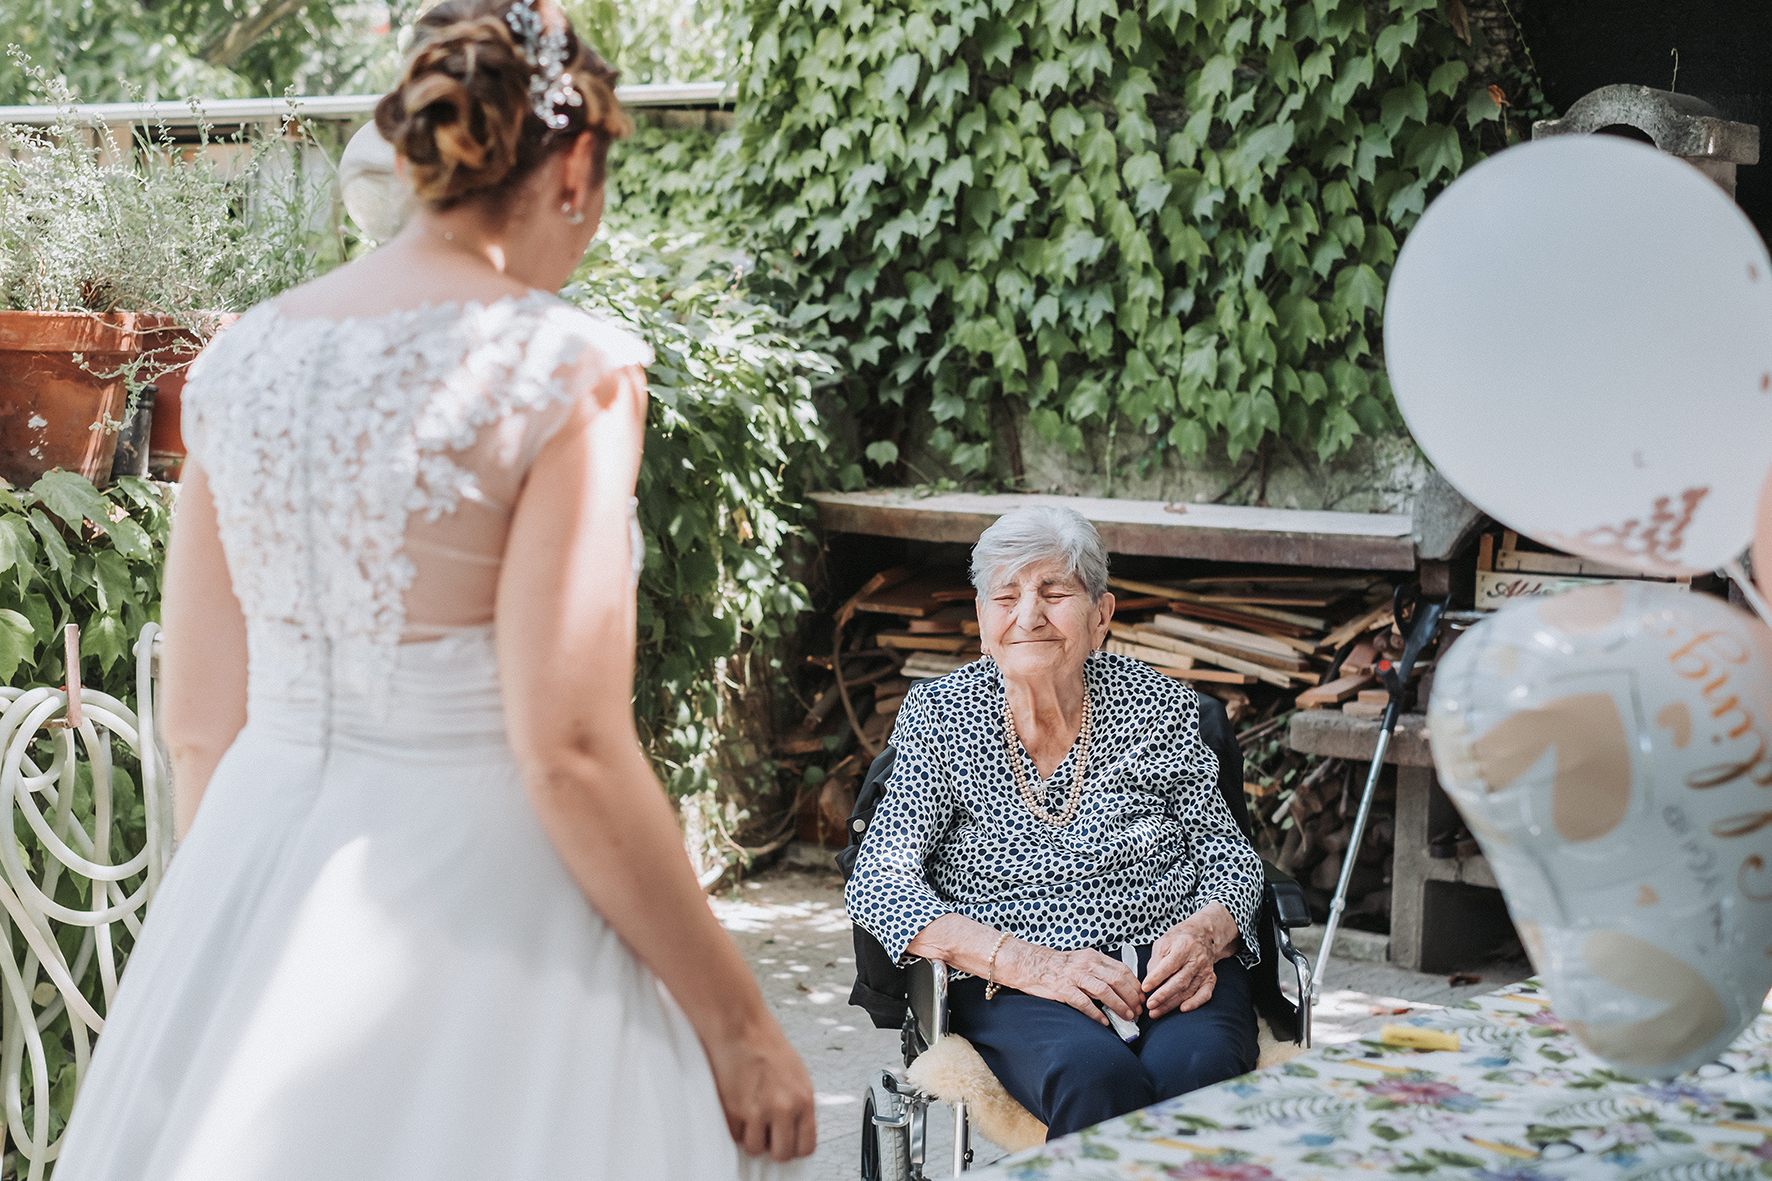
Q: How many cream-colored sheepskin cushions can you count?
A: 1